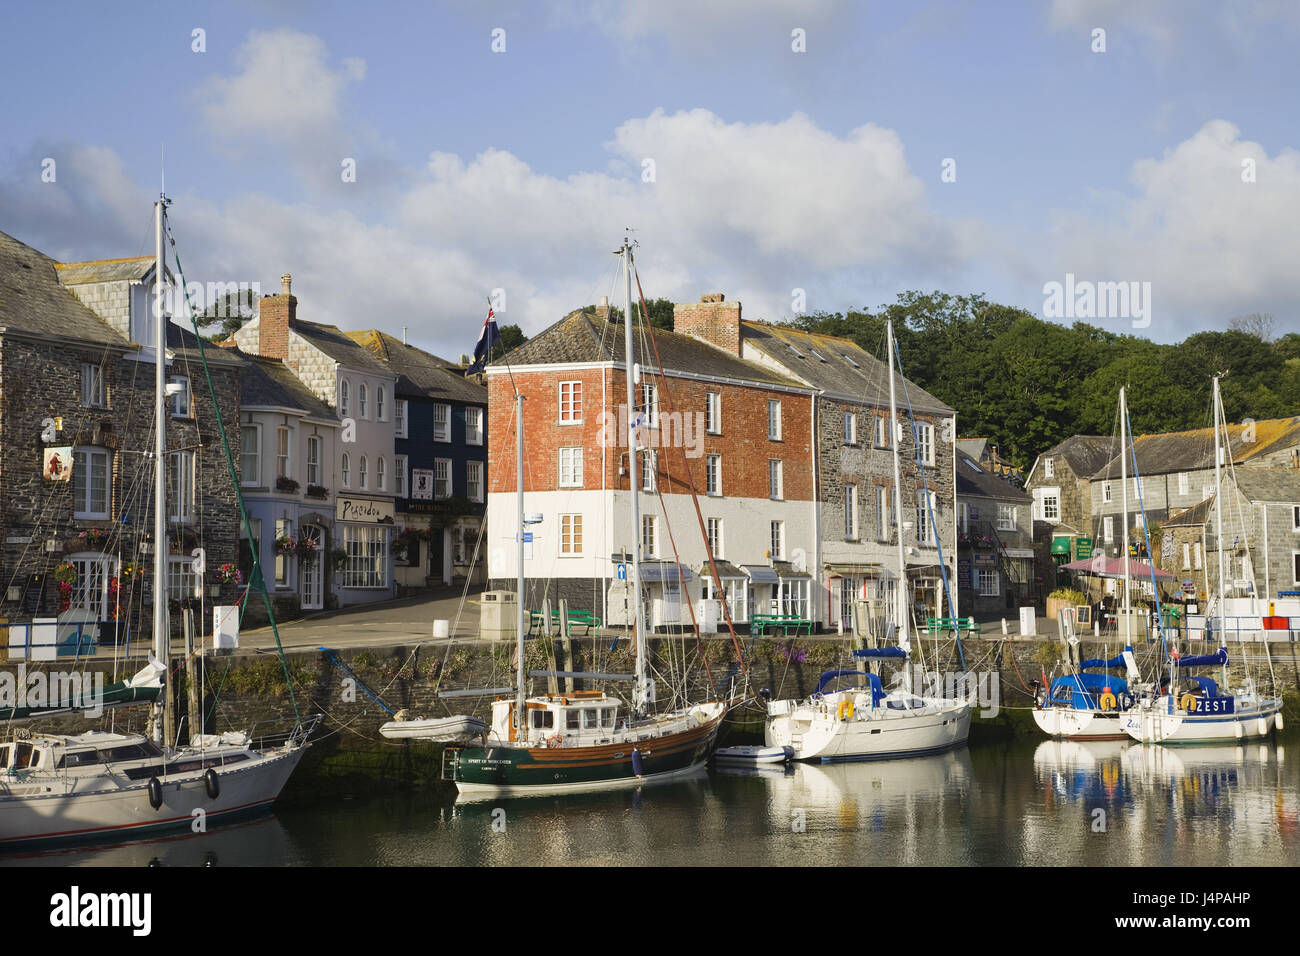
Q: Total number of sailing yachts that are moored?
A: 5